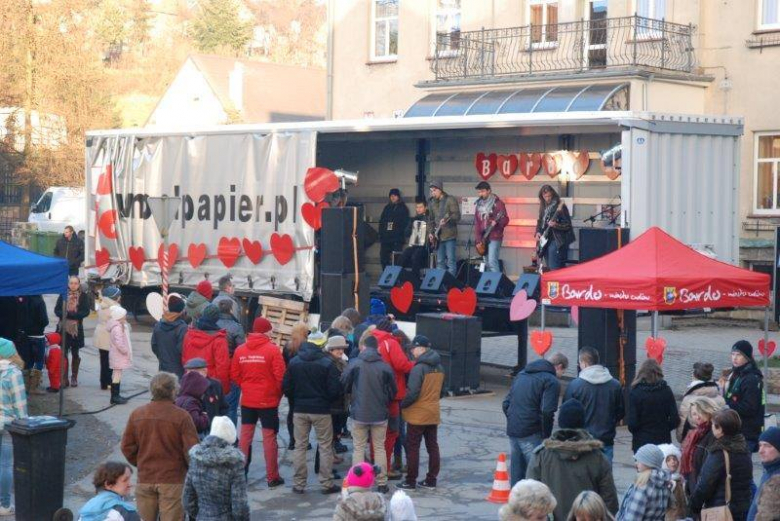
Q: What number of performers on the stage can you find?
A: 5